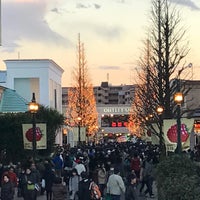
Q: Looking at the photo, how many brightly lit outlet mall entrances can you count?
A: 1